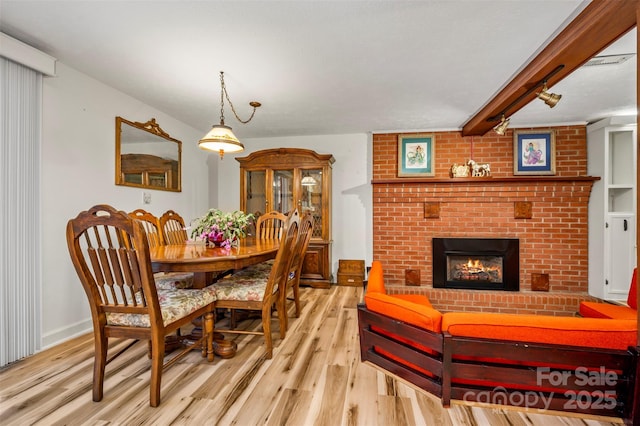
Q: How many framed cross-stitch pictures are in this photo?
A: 2